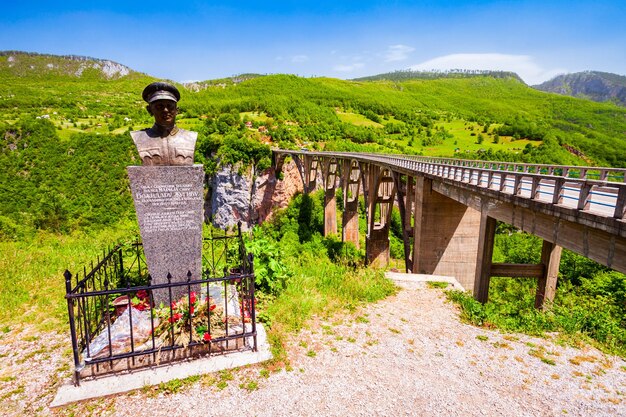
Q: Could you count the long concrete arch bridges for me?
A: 1